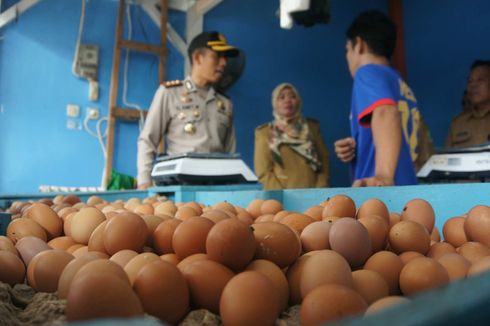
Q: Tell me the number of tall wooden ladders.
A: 1